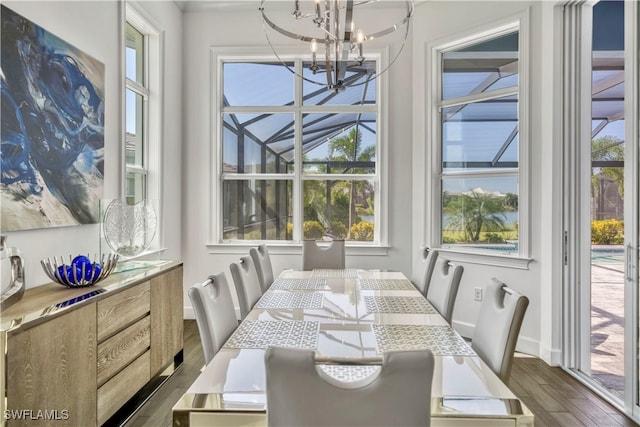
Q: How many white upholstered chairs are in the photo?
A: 8